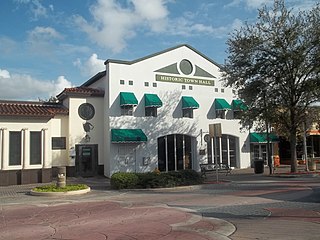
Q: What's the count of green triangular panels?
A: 2